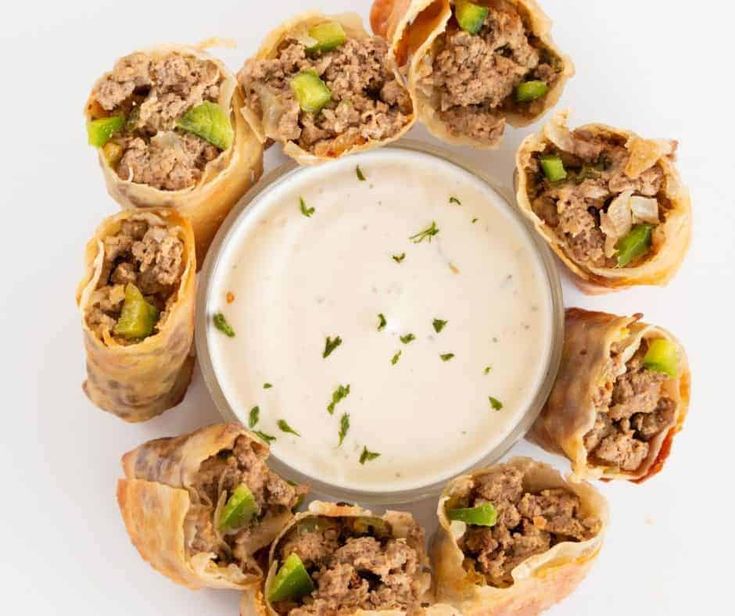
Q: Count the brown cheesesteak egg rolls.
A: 9